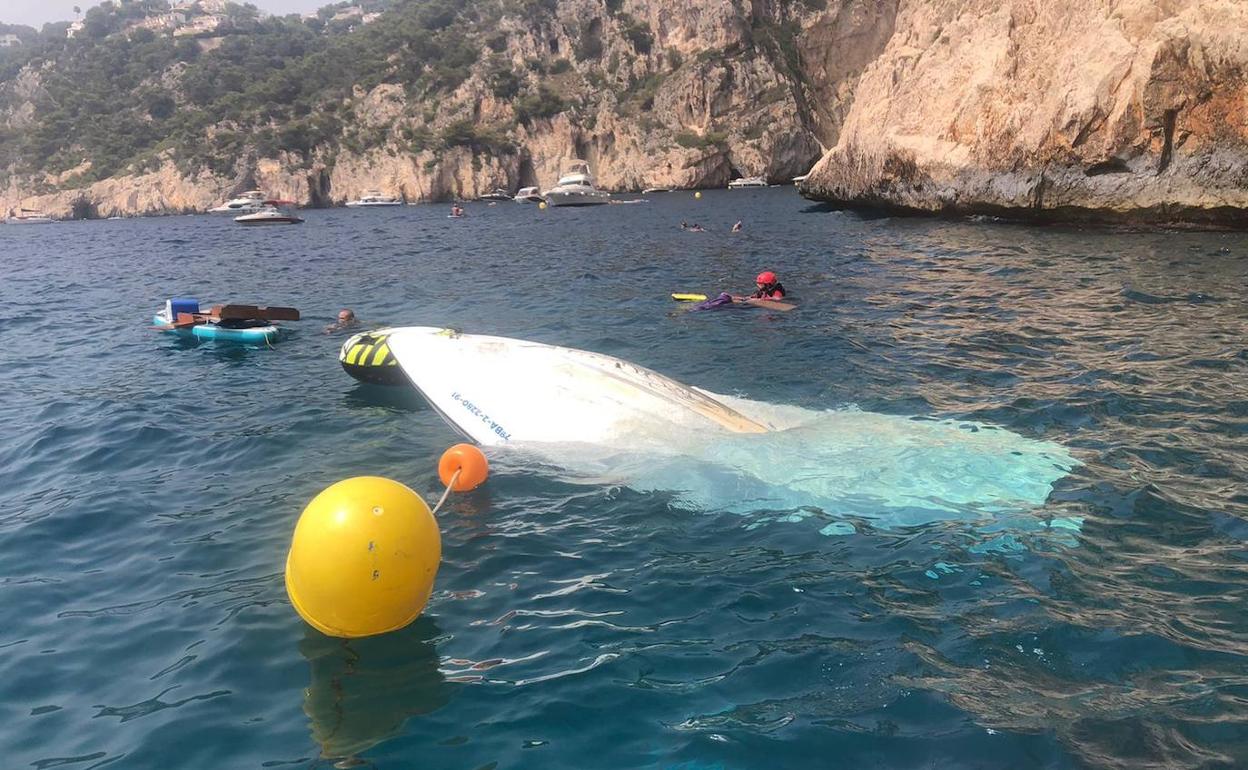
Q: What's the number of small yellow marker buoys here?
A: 2